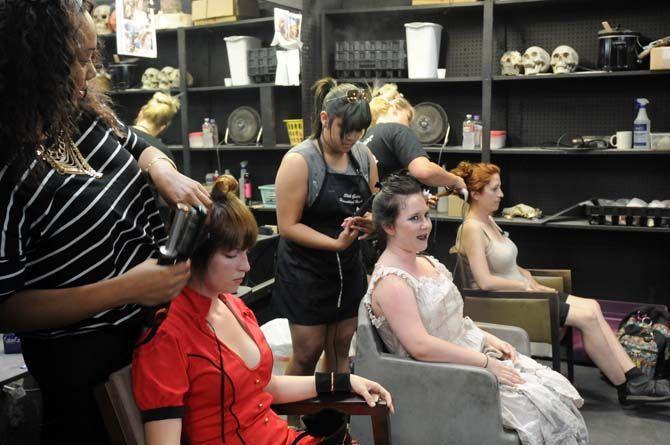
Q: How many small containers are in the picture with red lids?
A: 2